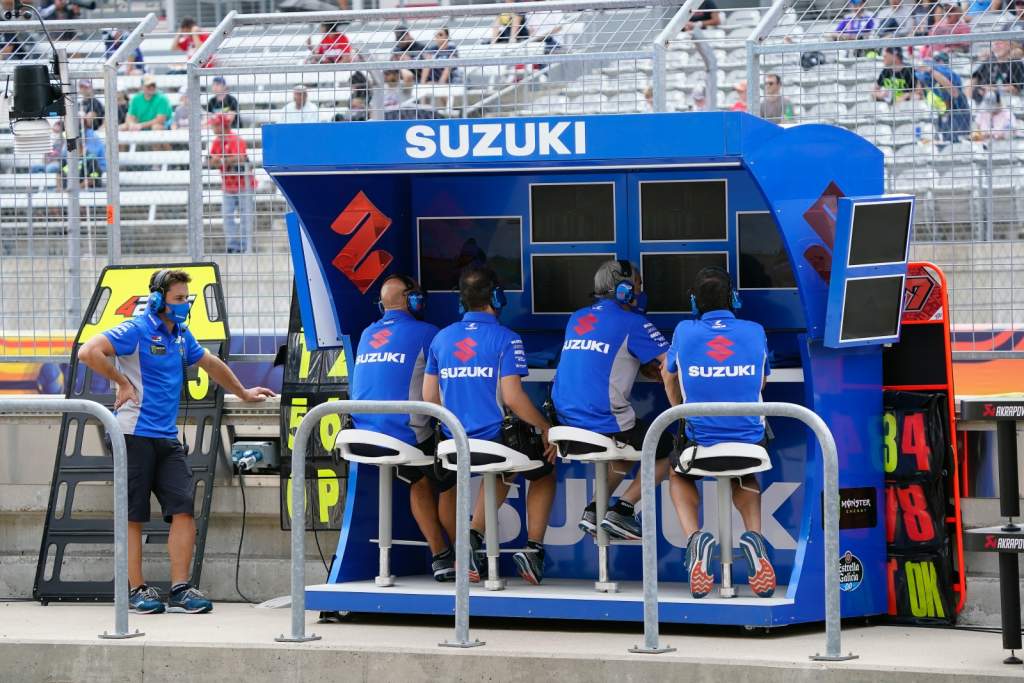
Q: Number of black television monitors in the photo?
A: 8